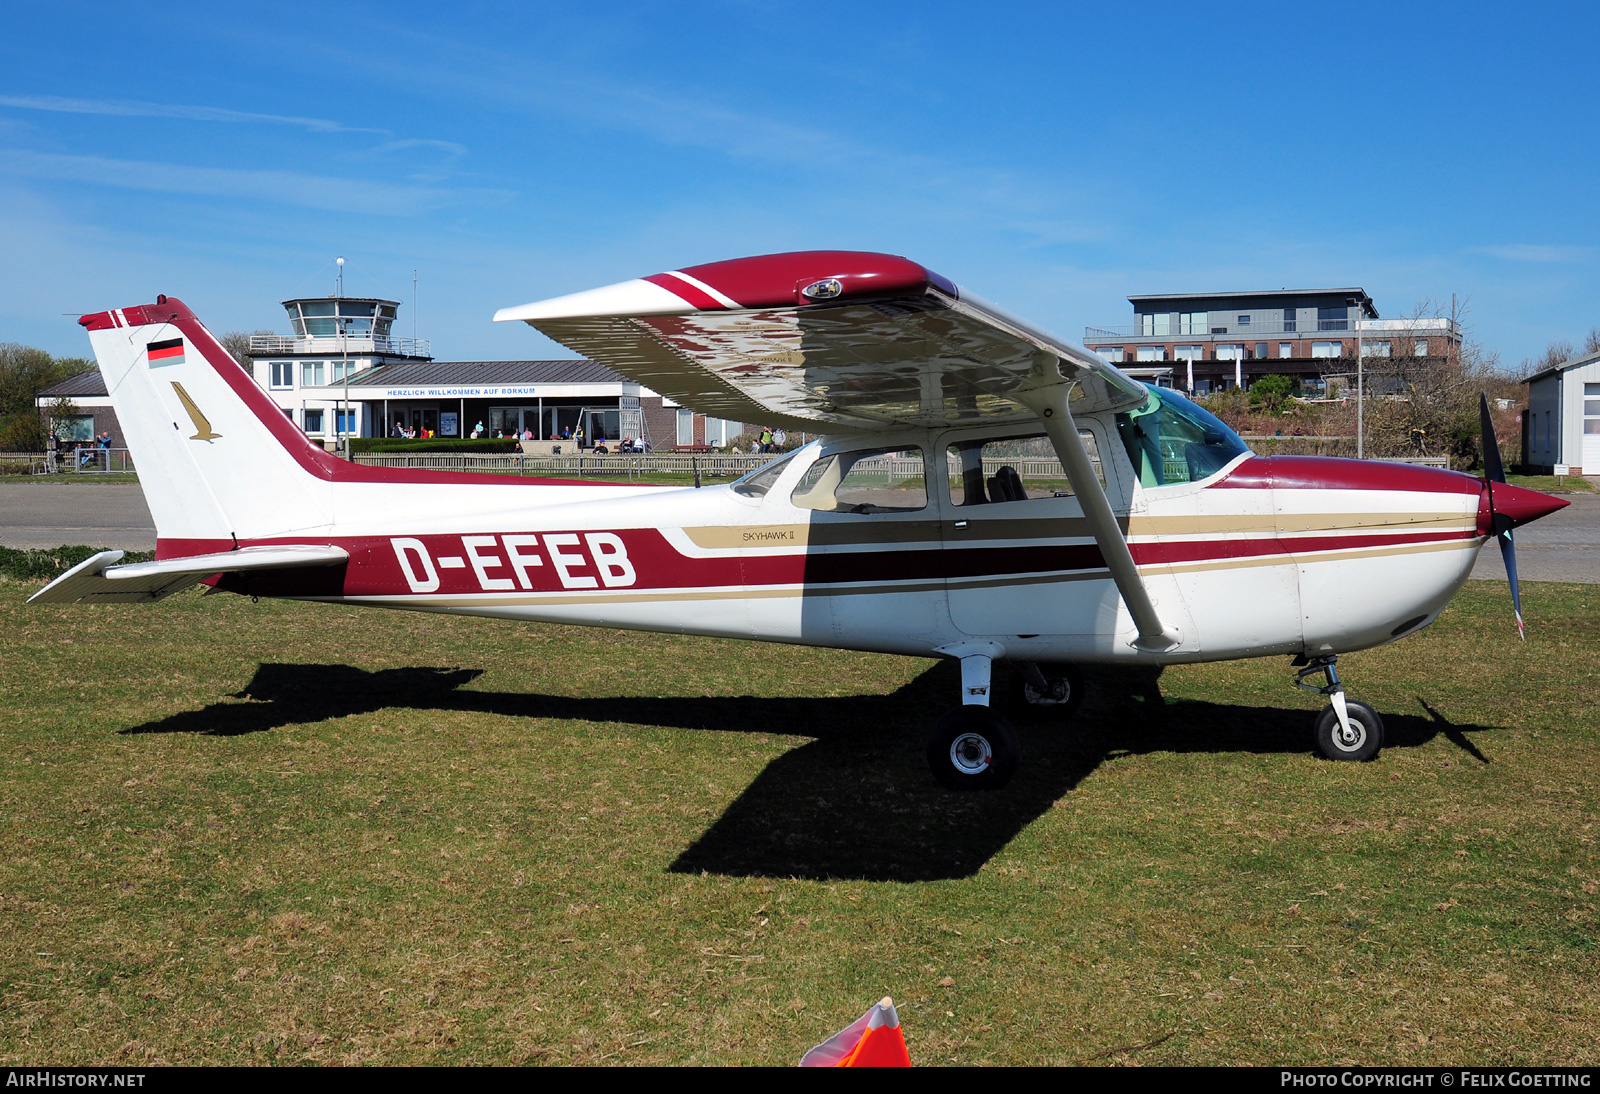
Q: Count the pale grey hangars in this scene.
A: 1